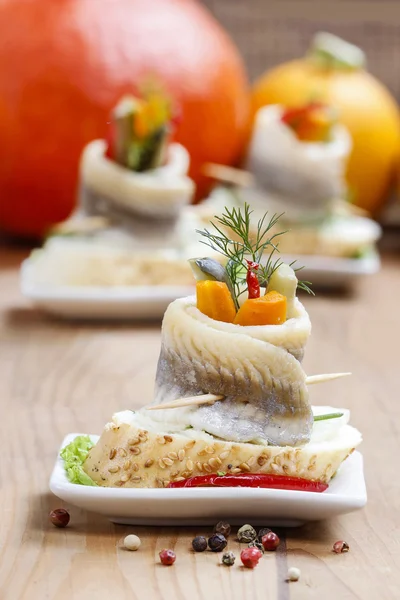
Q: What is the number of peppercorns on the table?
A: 14